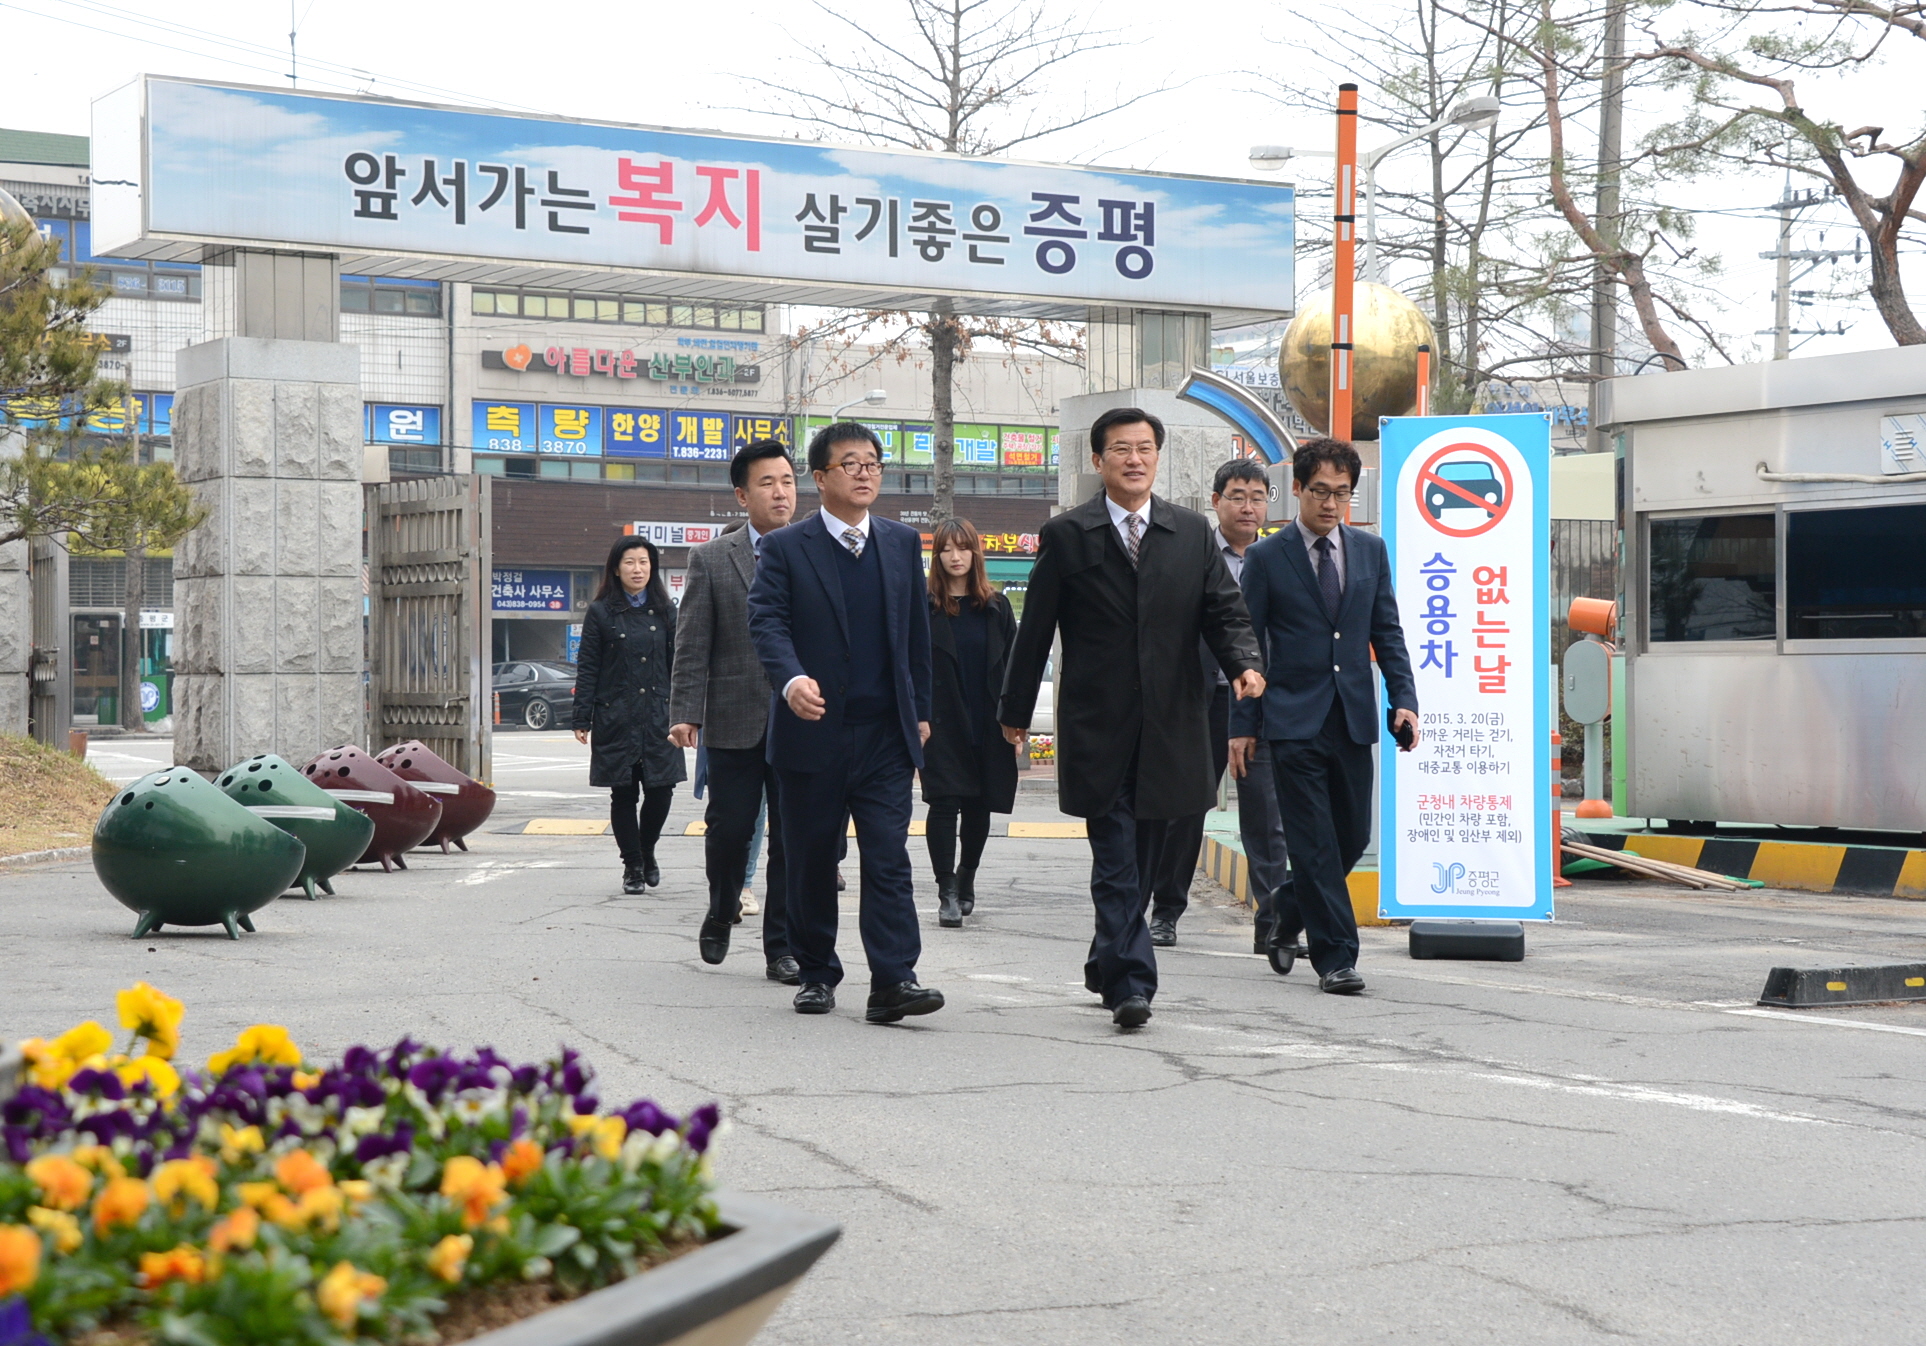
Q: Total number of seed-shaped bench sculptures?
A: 4